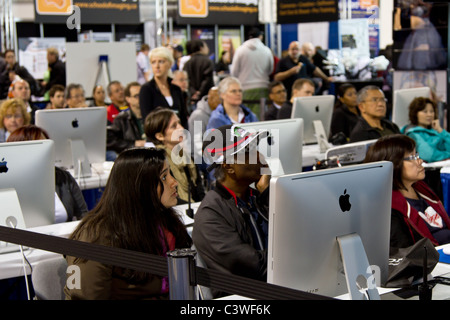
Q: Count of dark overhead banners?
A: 3